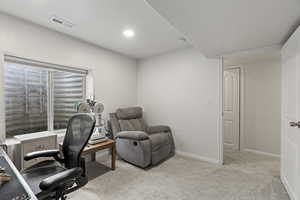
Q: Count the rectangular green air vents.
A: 0